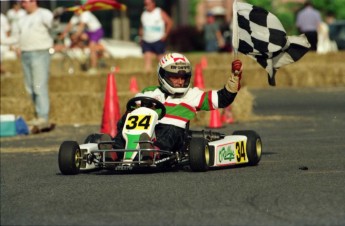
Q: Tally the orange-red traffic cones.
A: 6